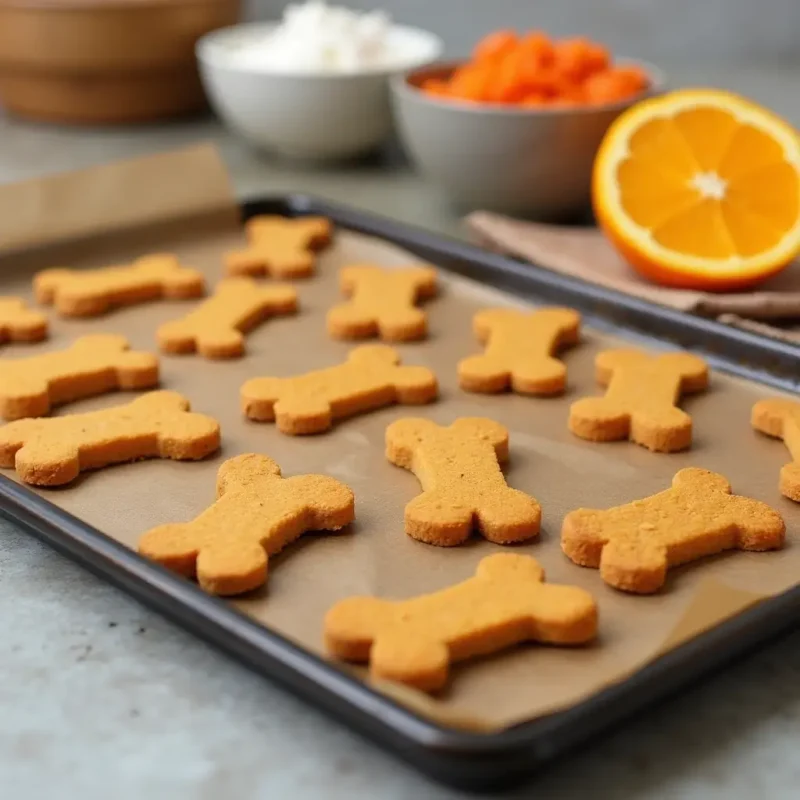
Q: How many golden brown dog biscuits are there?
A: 15